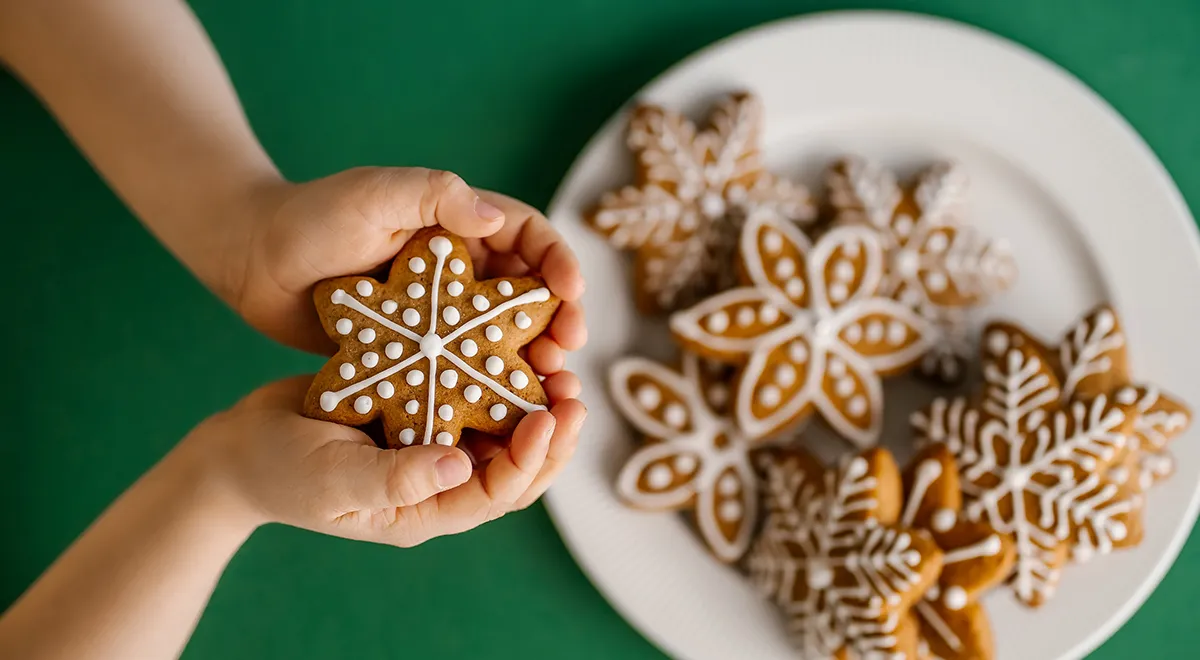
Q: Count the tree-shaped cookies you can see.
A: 0